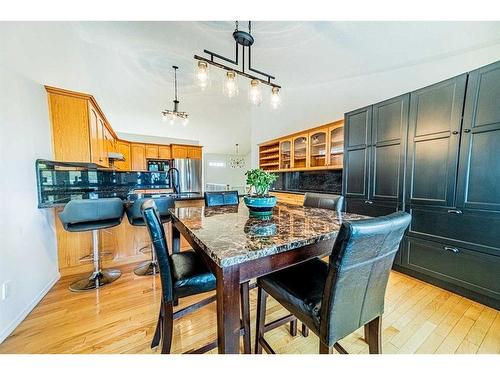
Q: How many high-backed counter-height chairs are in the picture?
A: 4